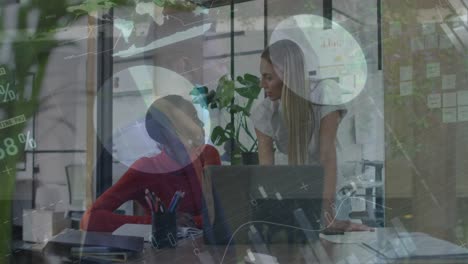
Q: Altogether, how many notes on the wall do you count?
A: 14